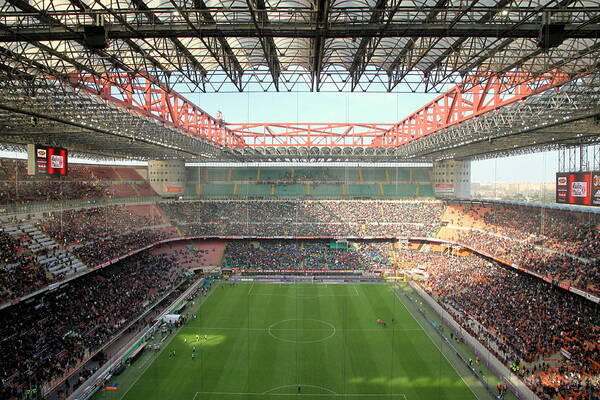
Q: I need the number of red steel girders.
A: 3